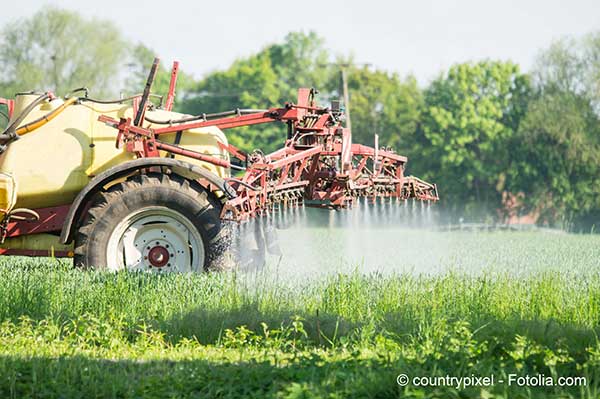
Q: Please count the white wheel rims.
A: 1